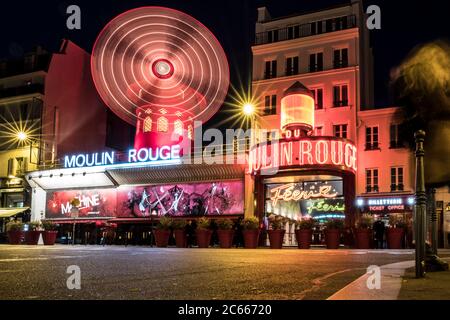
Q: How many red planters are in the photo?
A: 13